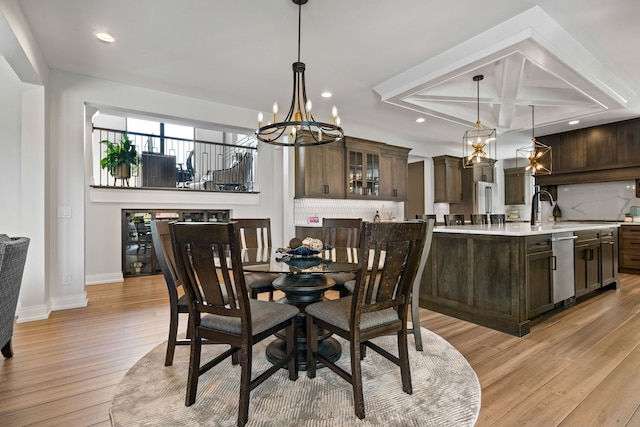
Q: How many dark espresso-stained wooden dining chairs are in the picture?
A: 6